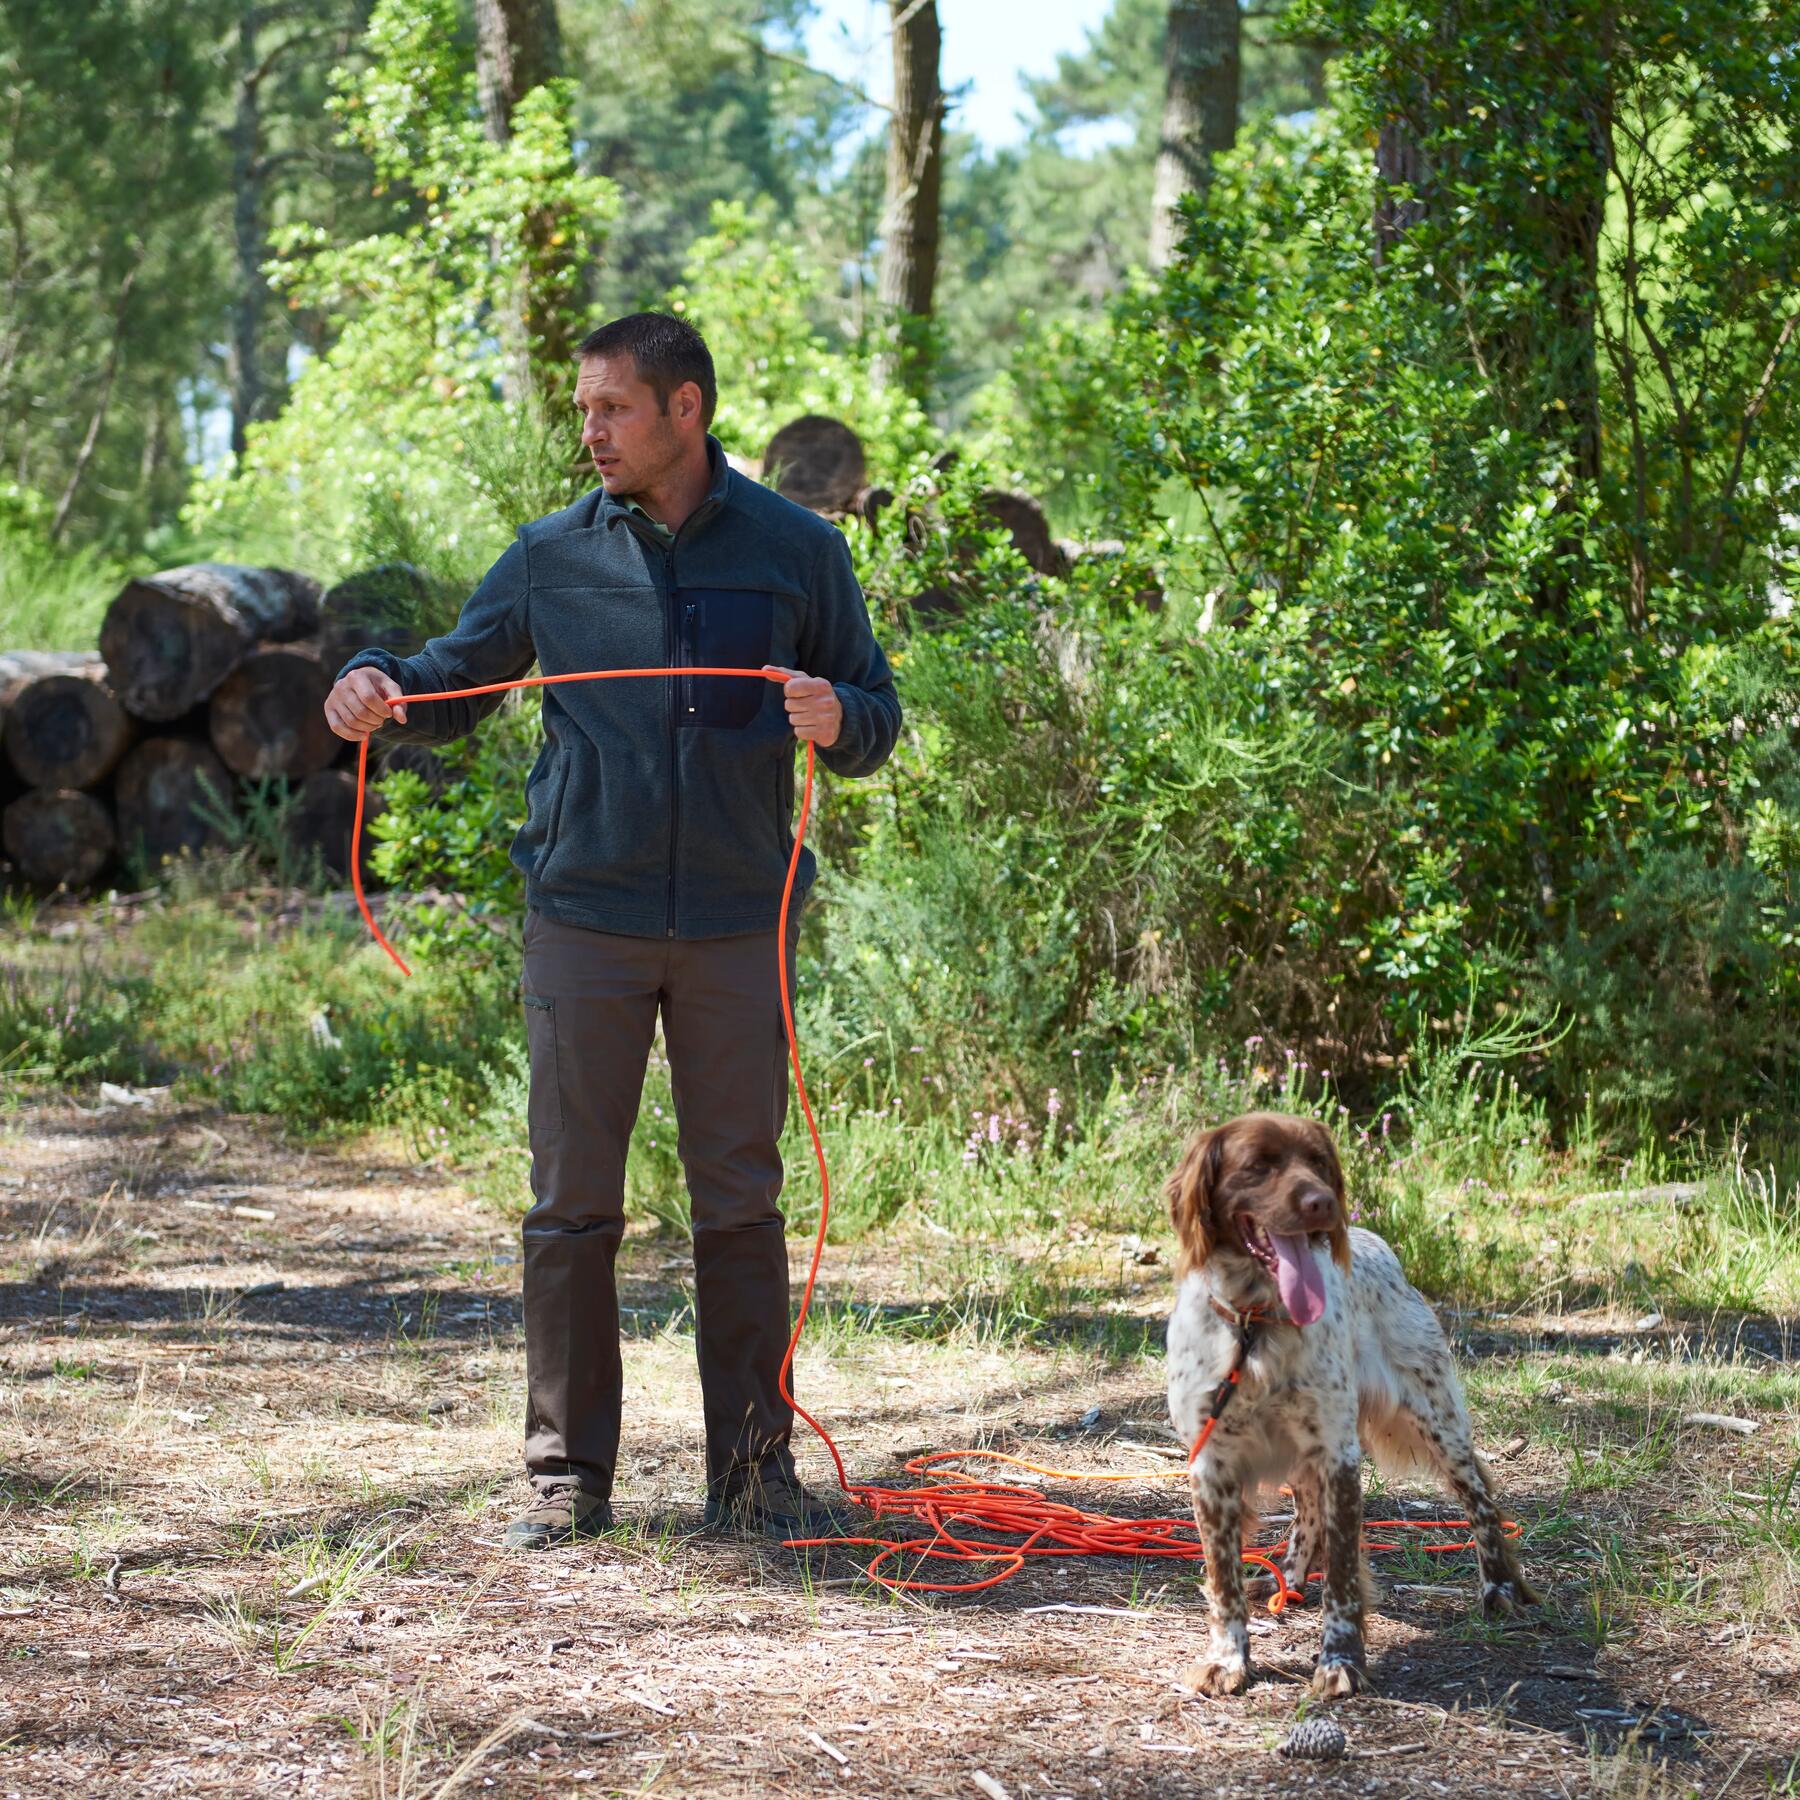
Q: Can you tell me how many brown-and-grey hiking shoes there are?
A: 2